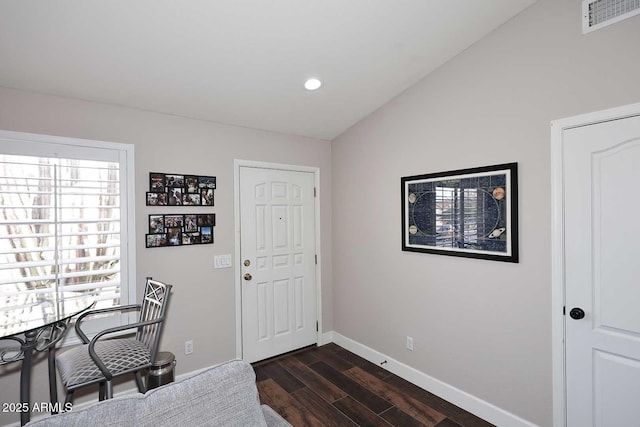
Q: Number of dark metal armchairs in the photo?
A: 1